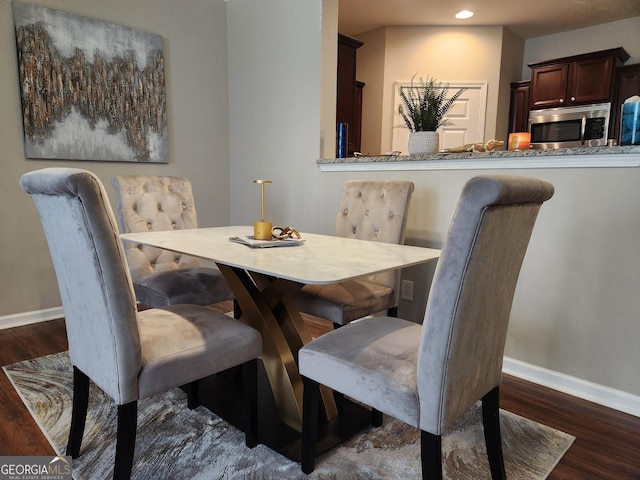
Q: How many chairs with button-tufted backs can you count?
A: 2